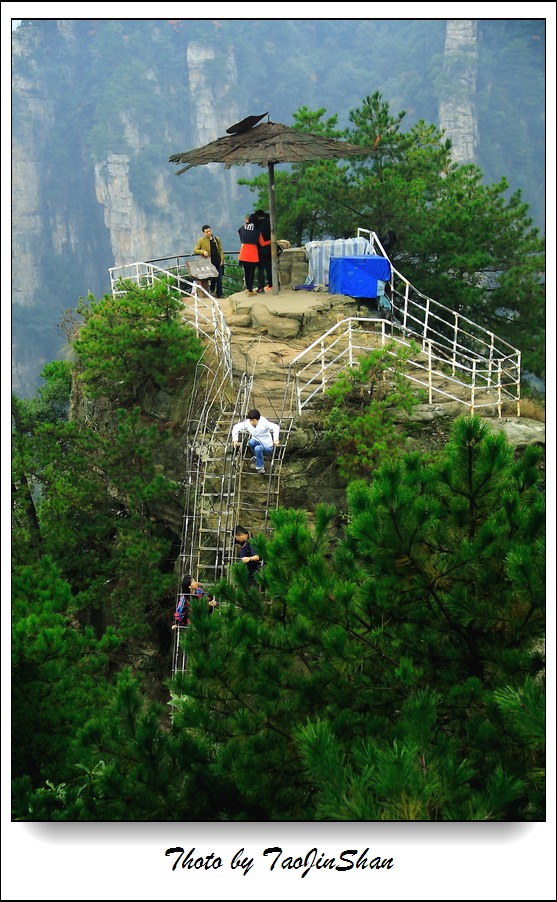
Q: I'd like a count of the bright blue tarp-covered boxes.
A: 1